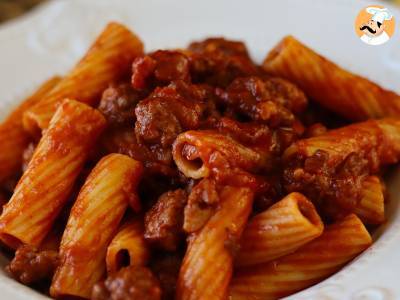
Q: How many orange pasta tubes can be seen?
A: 12